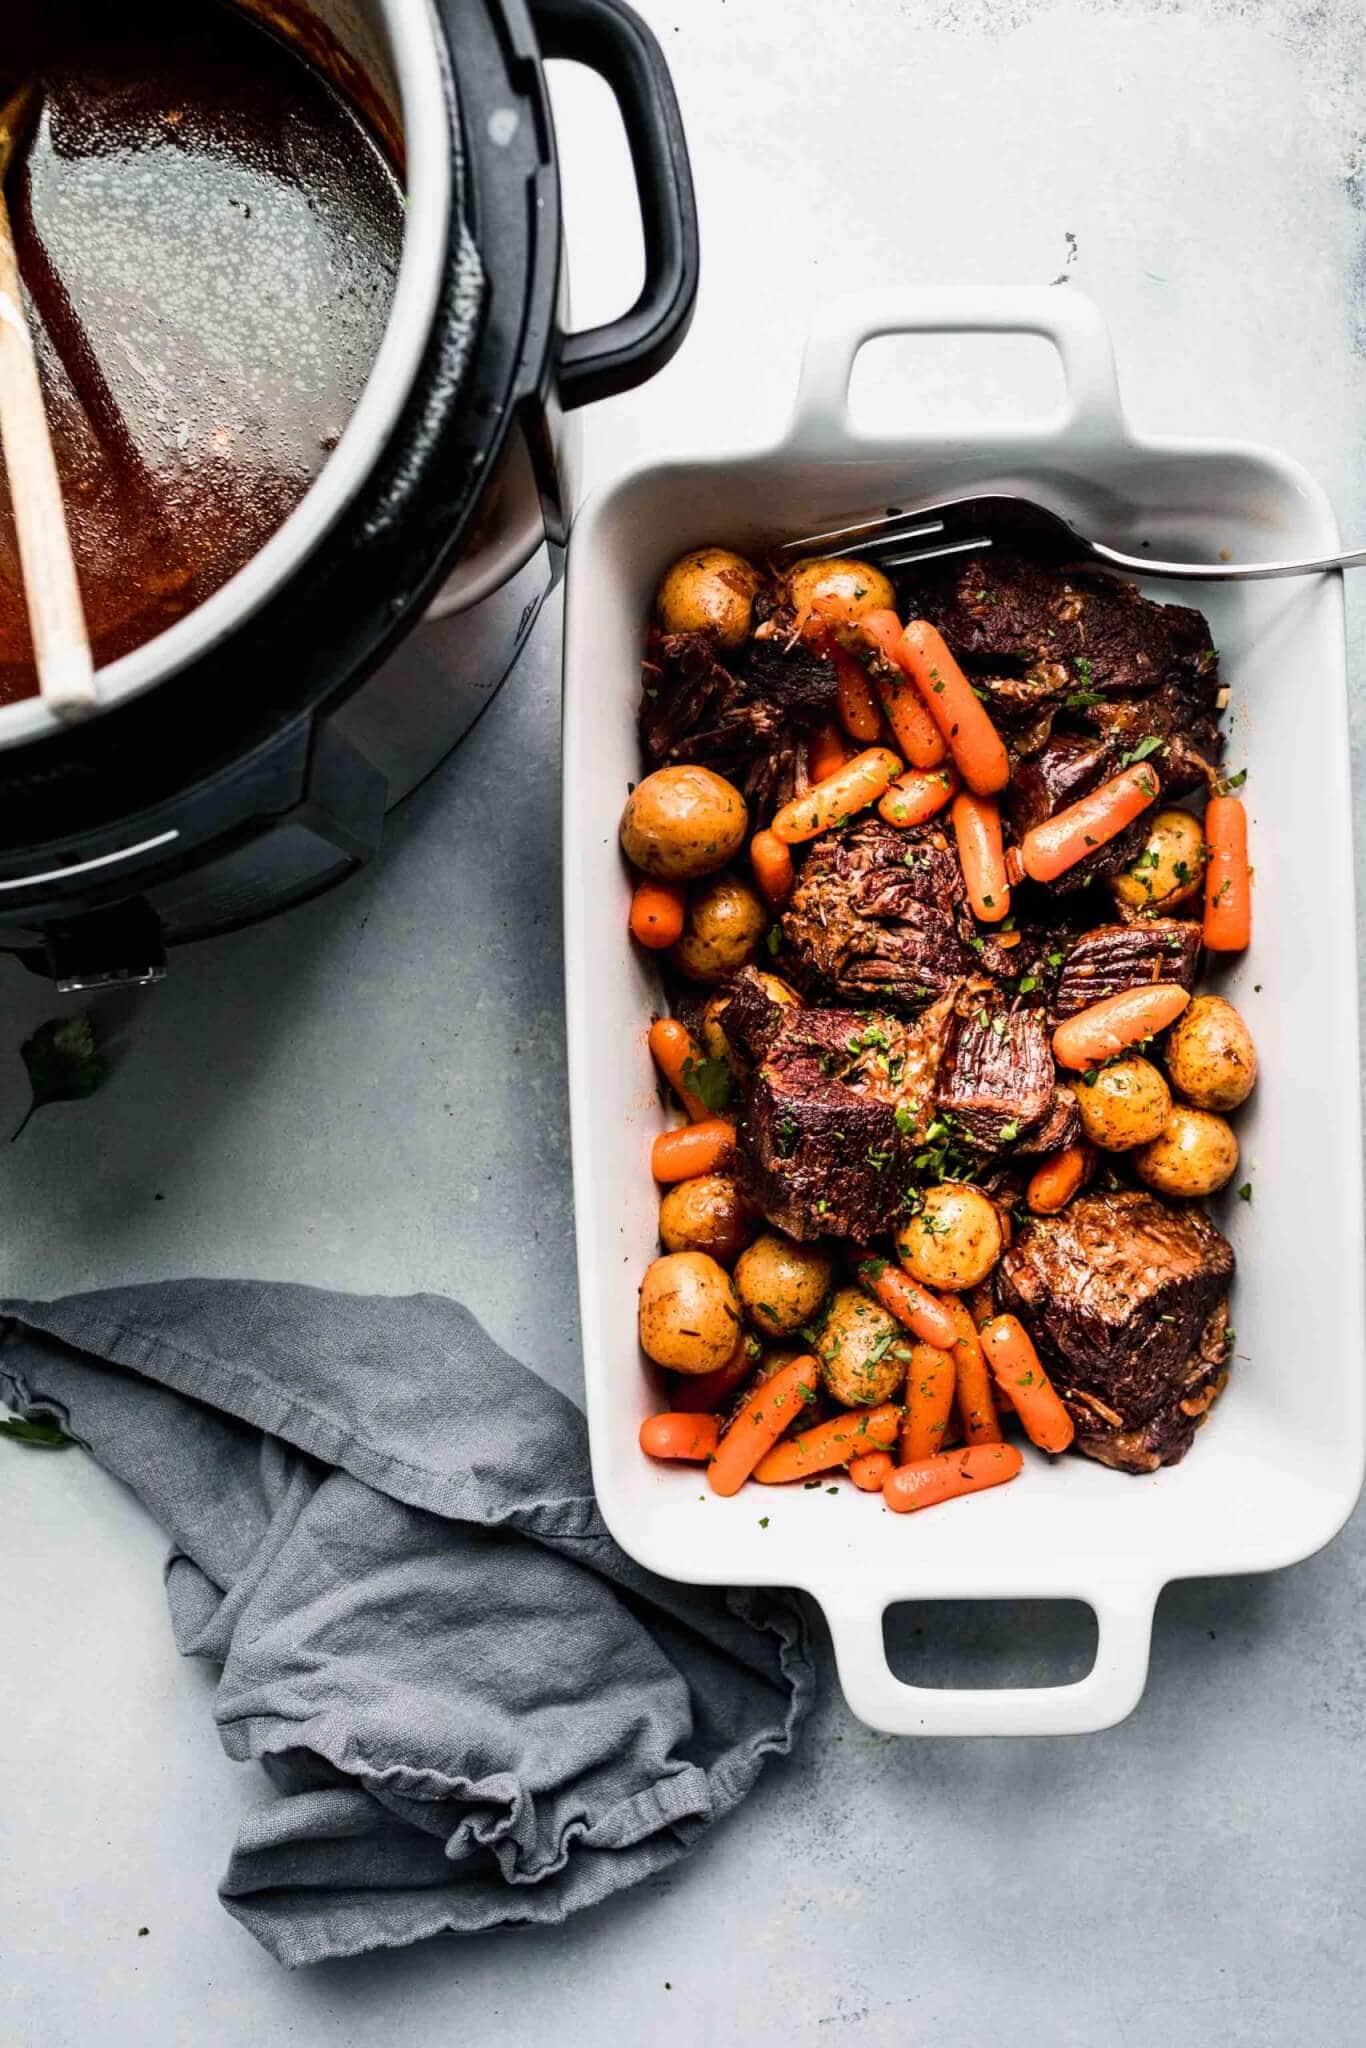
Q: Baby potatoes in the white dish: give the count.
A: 14